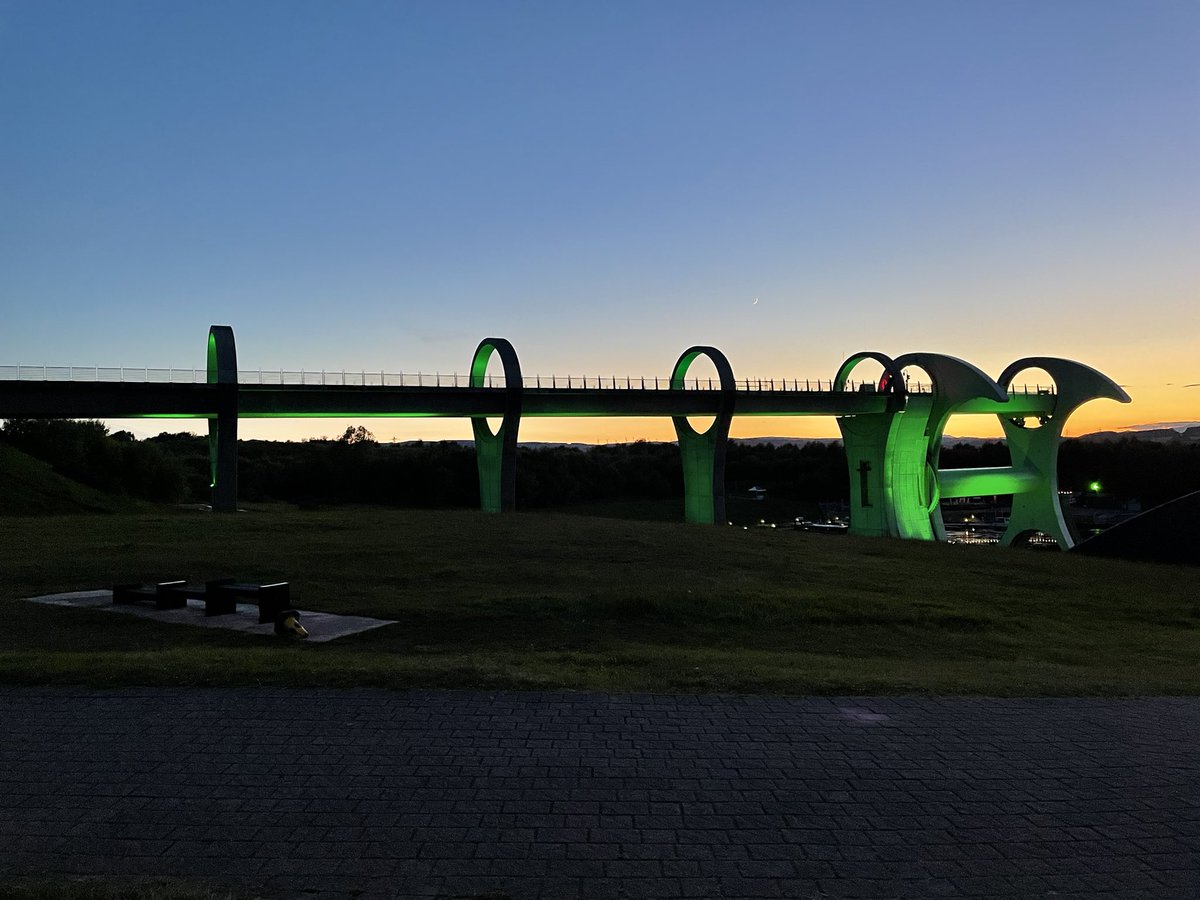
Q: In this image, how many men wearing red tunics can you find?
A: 0